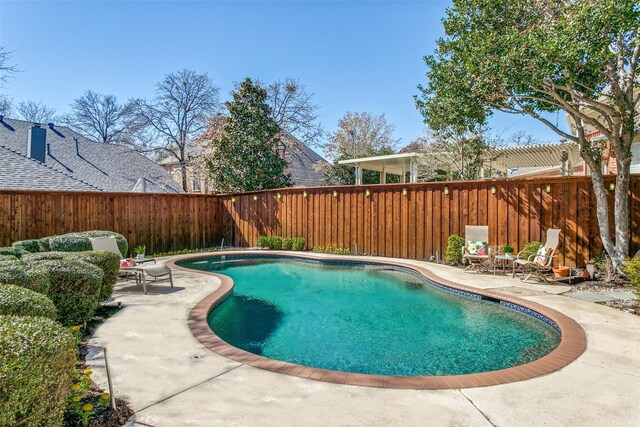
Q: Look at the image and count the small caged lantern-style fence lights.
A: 11